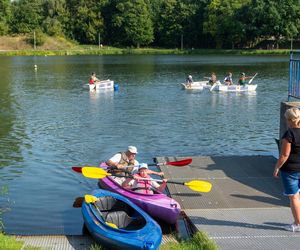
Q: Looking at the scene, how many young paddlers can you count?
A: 1